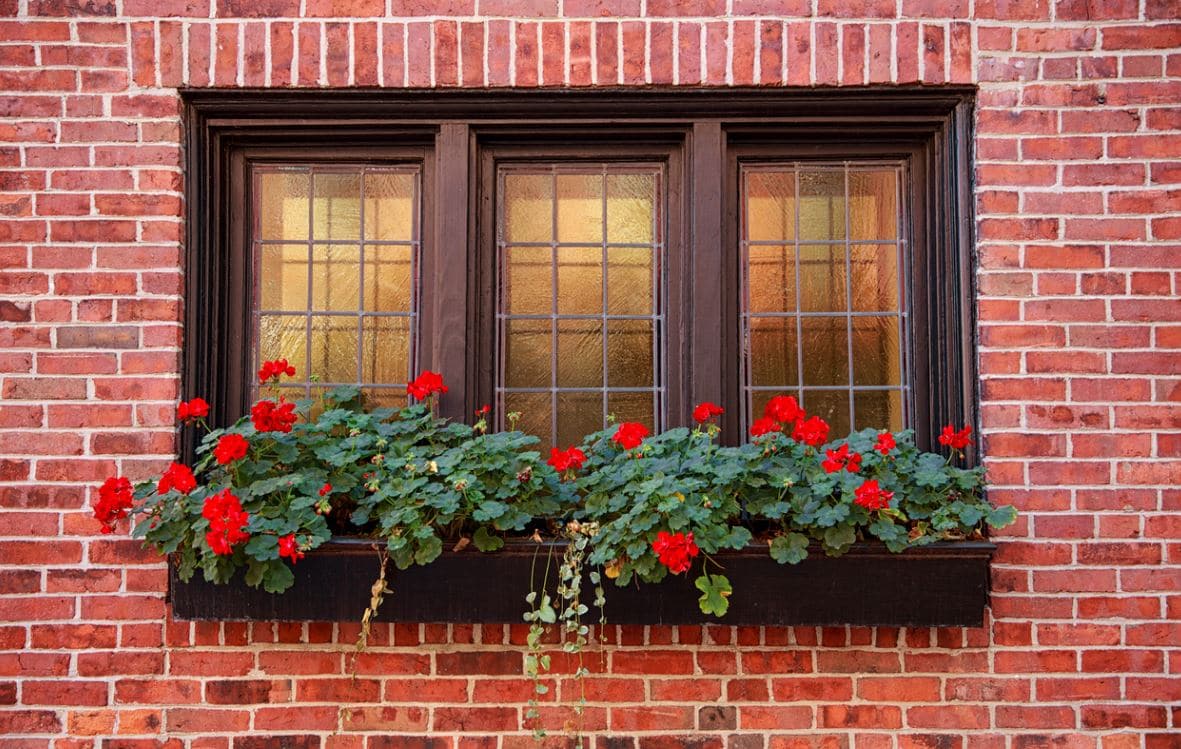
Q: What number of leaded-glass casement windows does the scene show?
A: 3